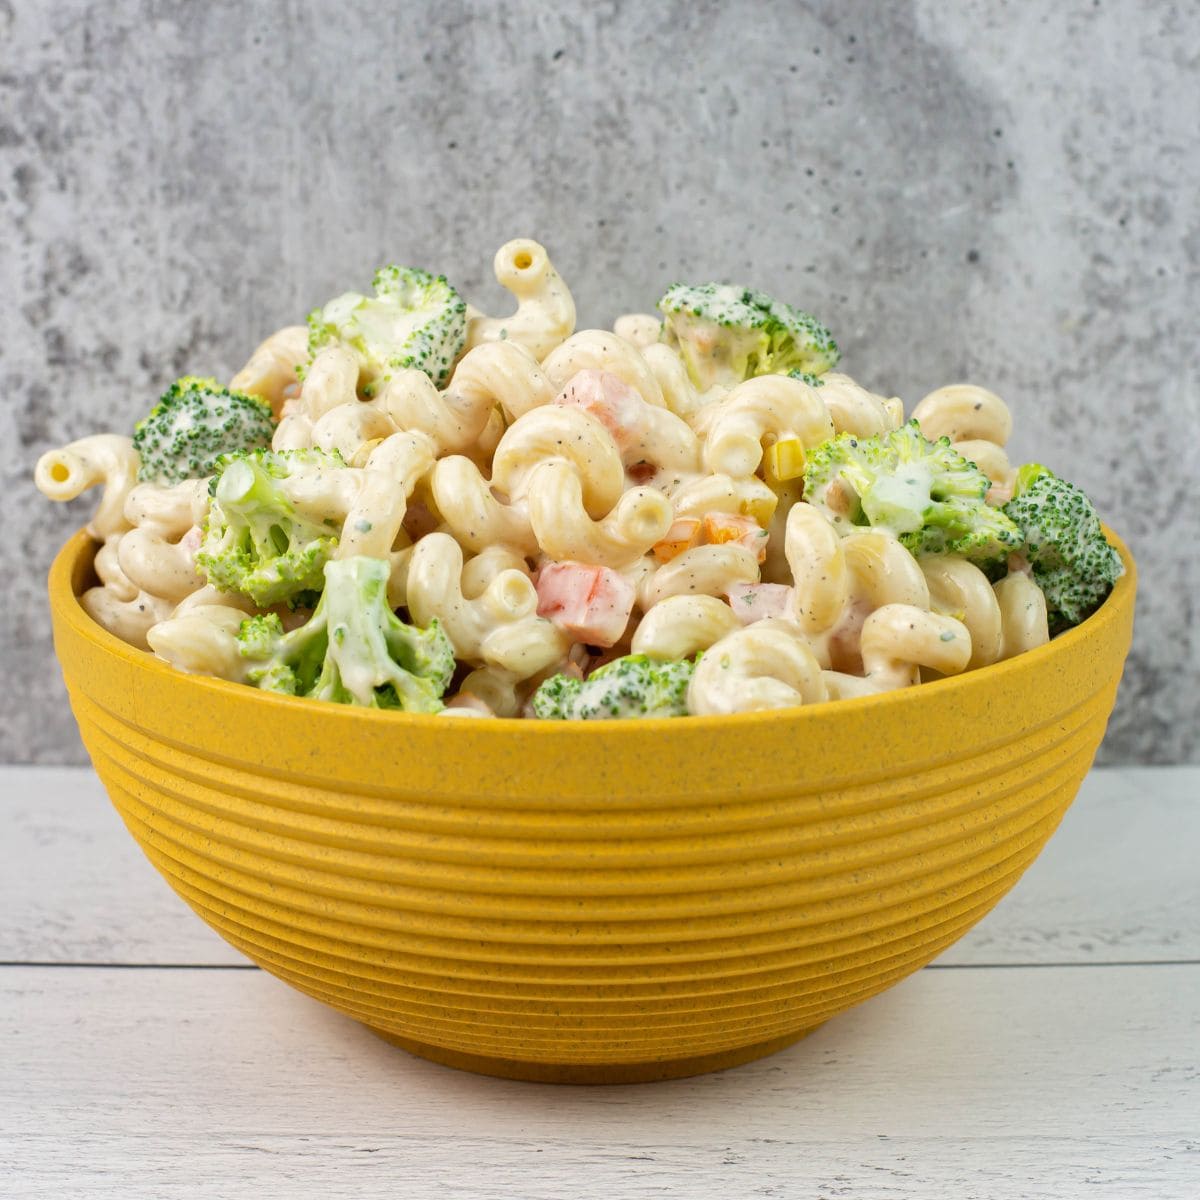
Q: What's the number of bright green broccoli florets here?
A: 8